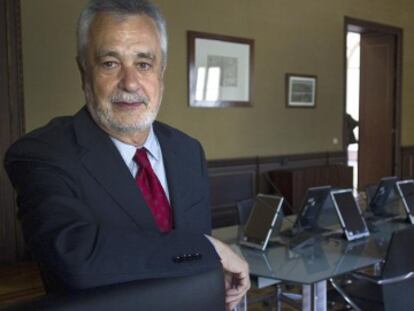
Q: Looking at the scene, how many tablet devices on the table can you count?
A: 5